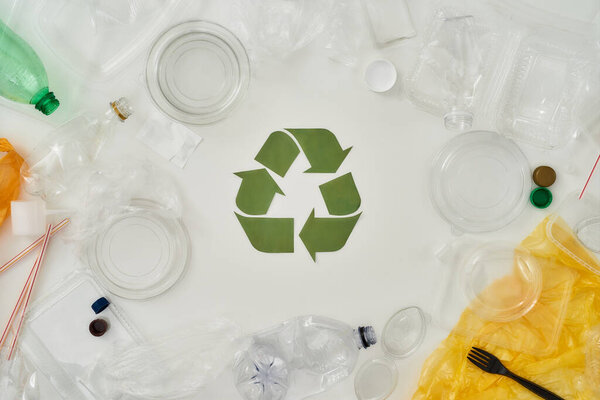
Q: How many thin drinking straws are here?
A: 4